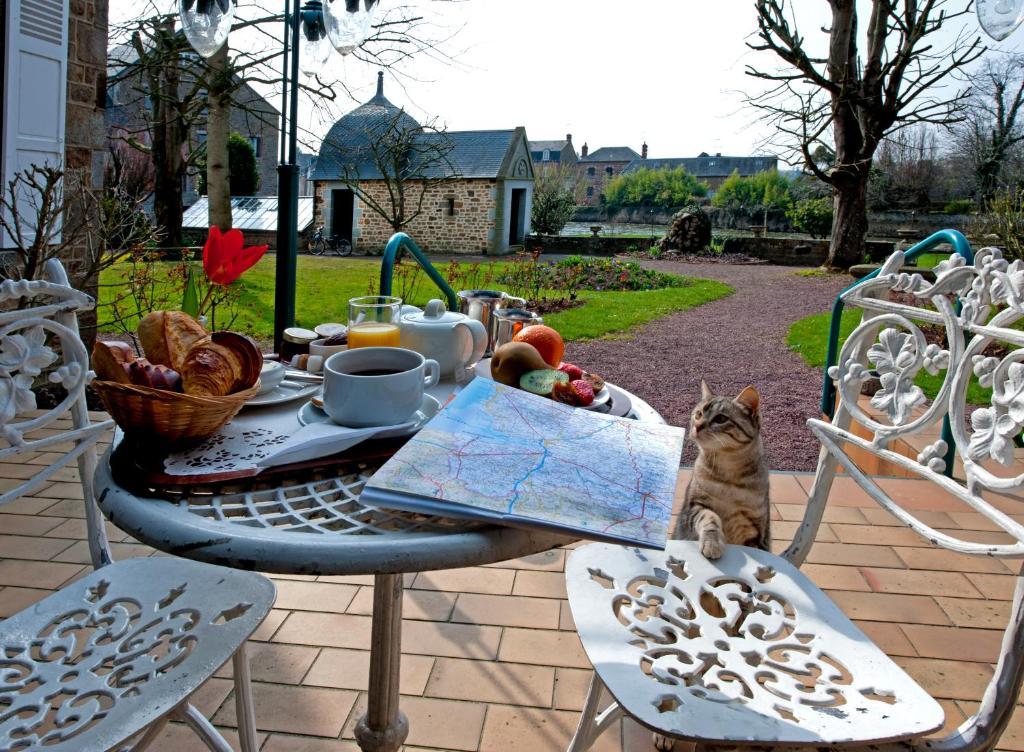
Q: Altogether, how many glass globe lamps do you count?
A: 4